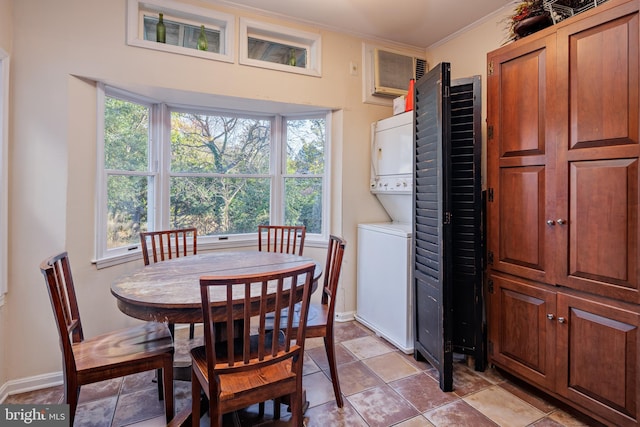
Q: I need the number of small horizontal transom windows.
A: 2